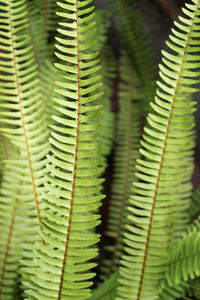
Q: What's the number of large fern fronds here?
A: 3